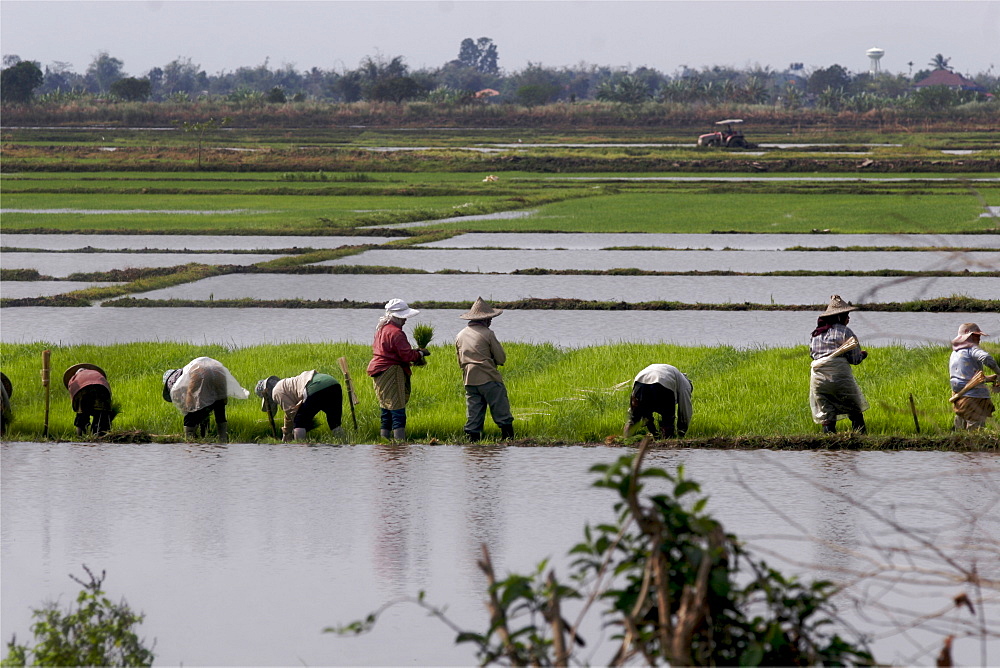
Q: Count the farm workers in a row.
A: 9